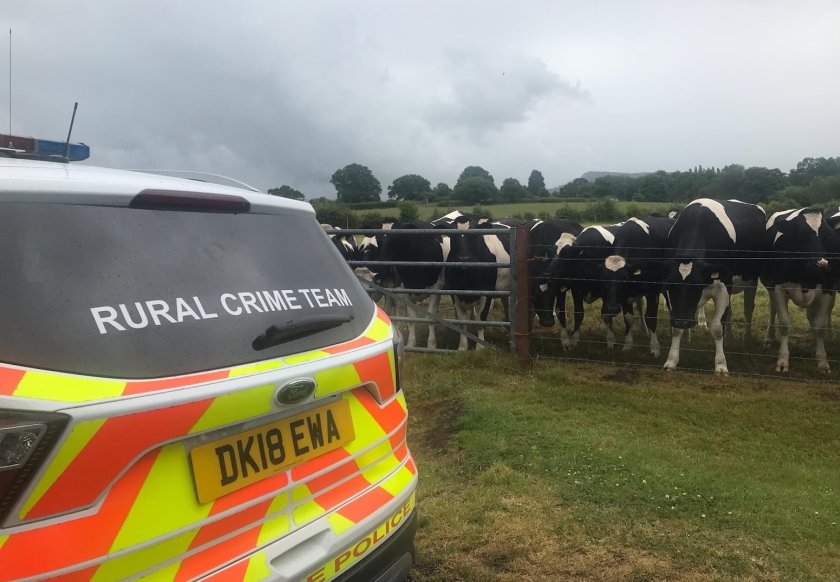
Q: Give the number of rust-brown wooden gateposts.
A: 1